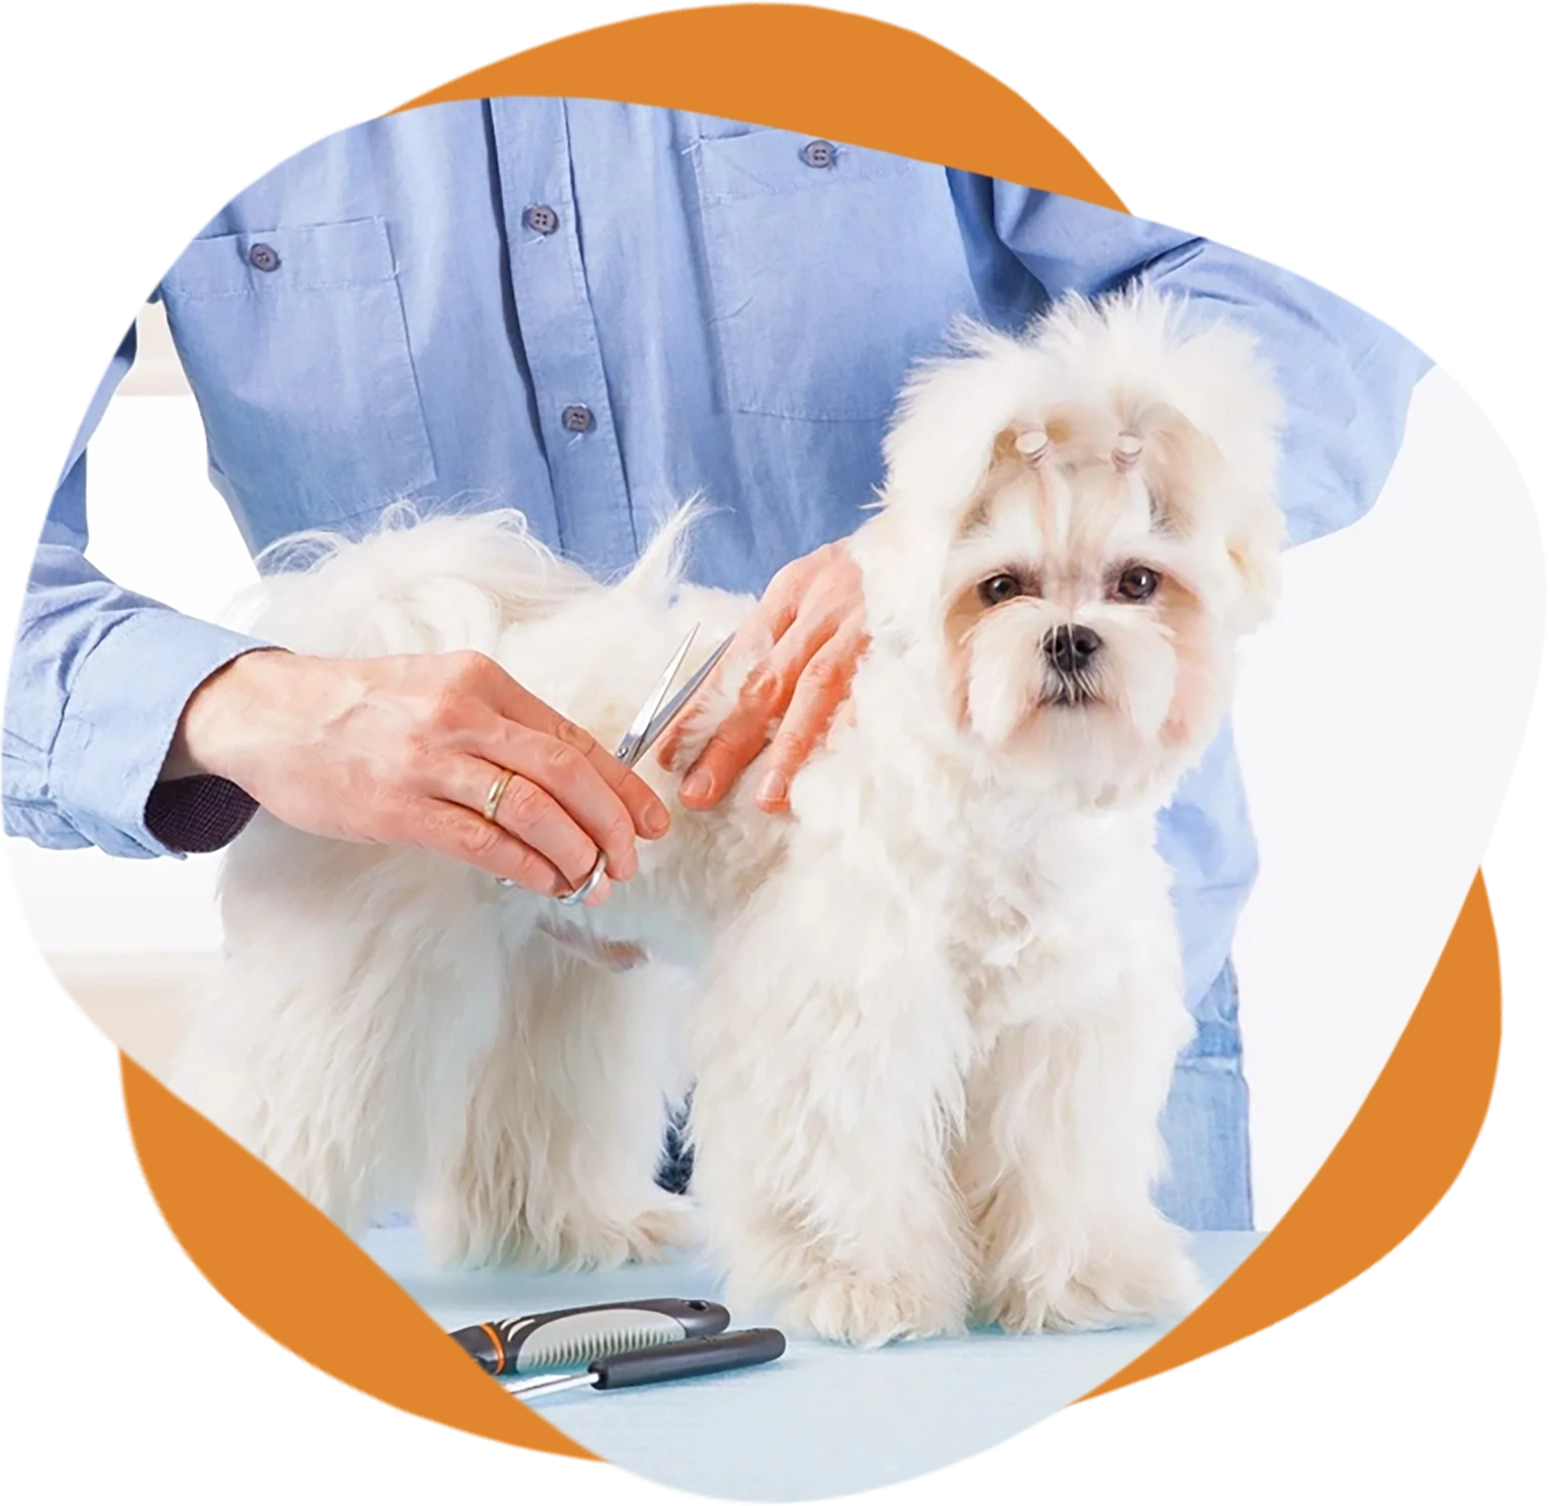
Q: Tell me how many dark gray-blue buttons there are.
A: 4